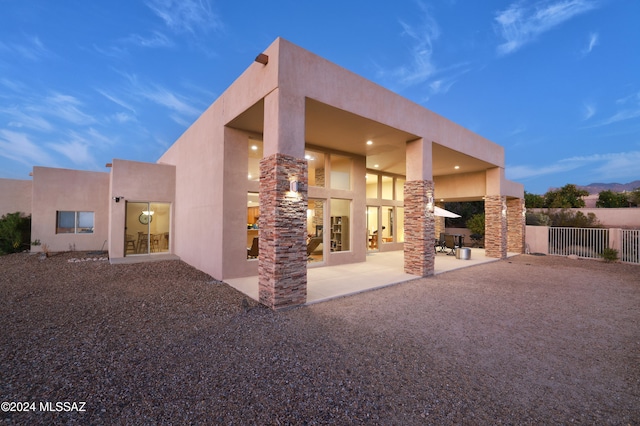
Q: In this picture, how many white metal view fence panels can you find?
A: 2